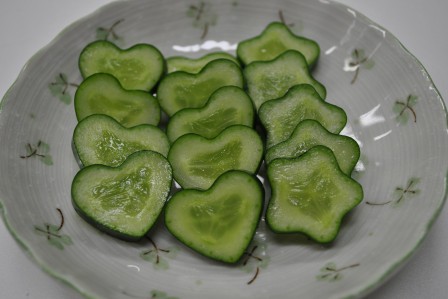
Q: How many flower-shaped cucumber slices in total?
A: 5